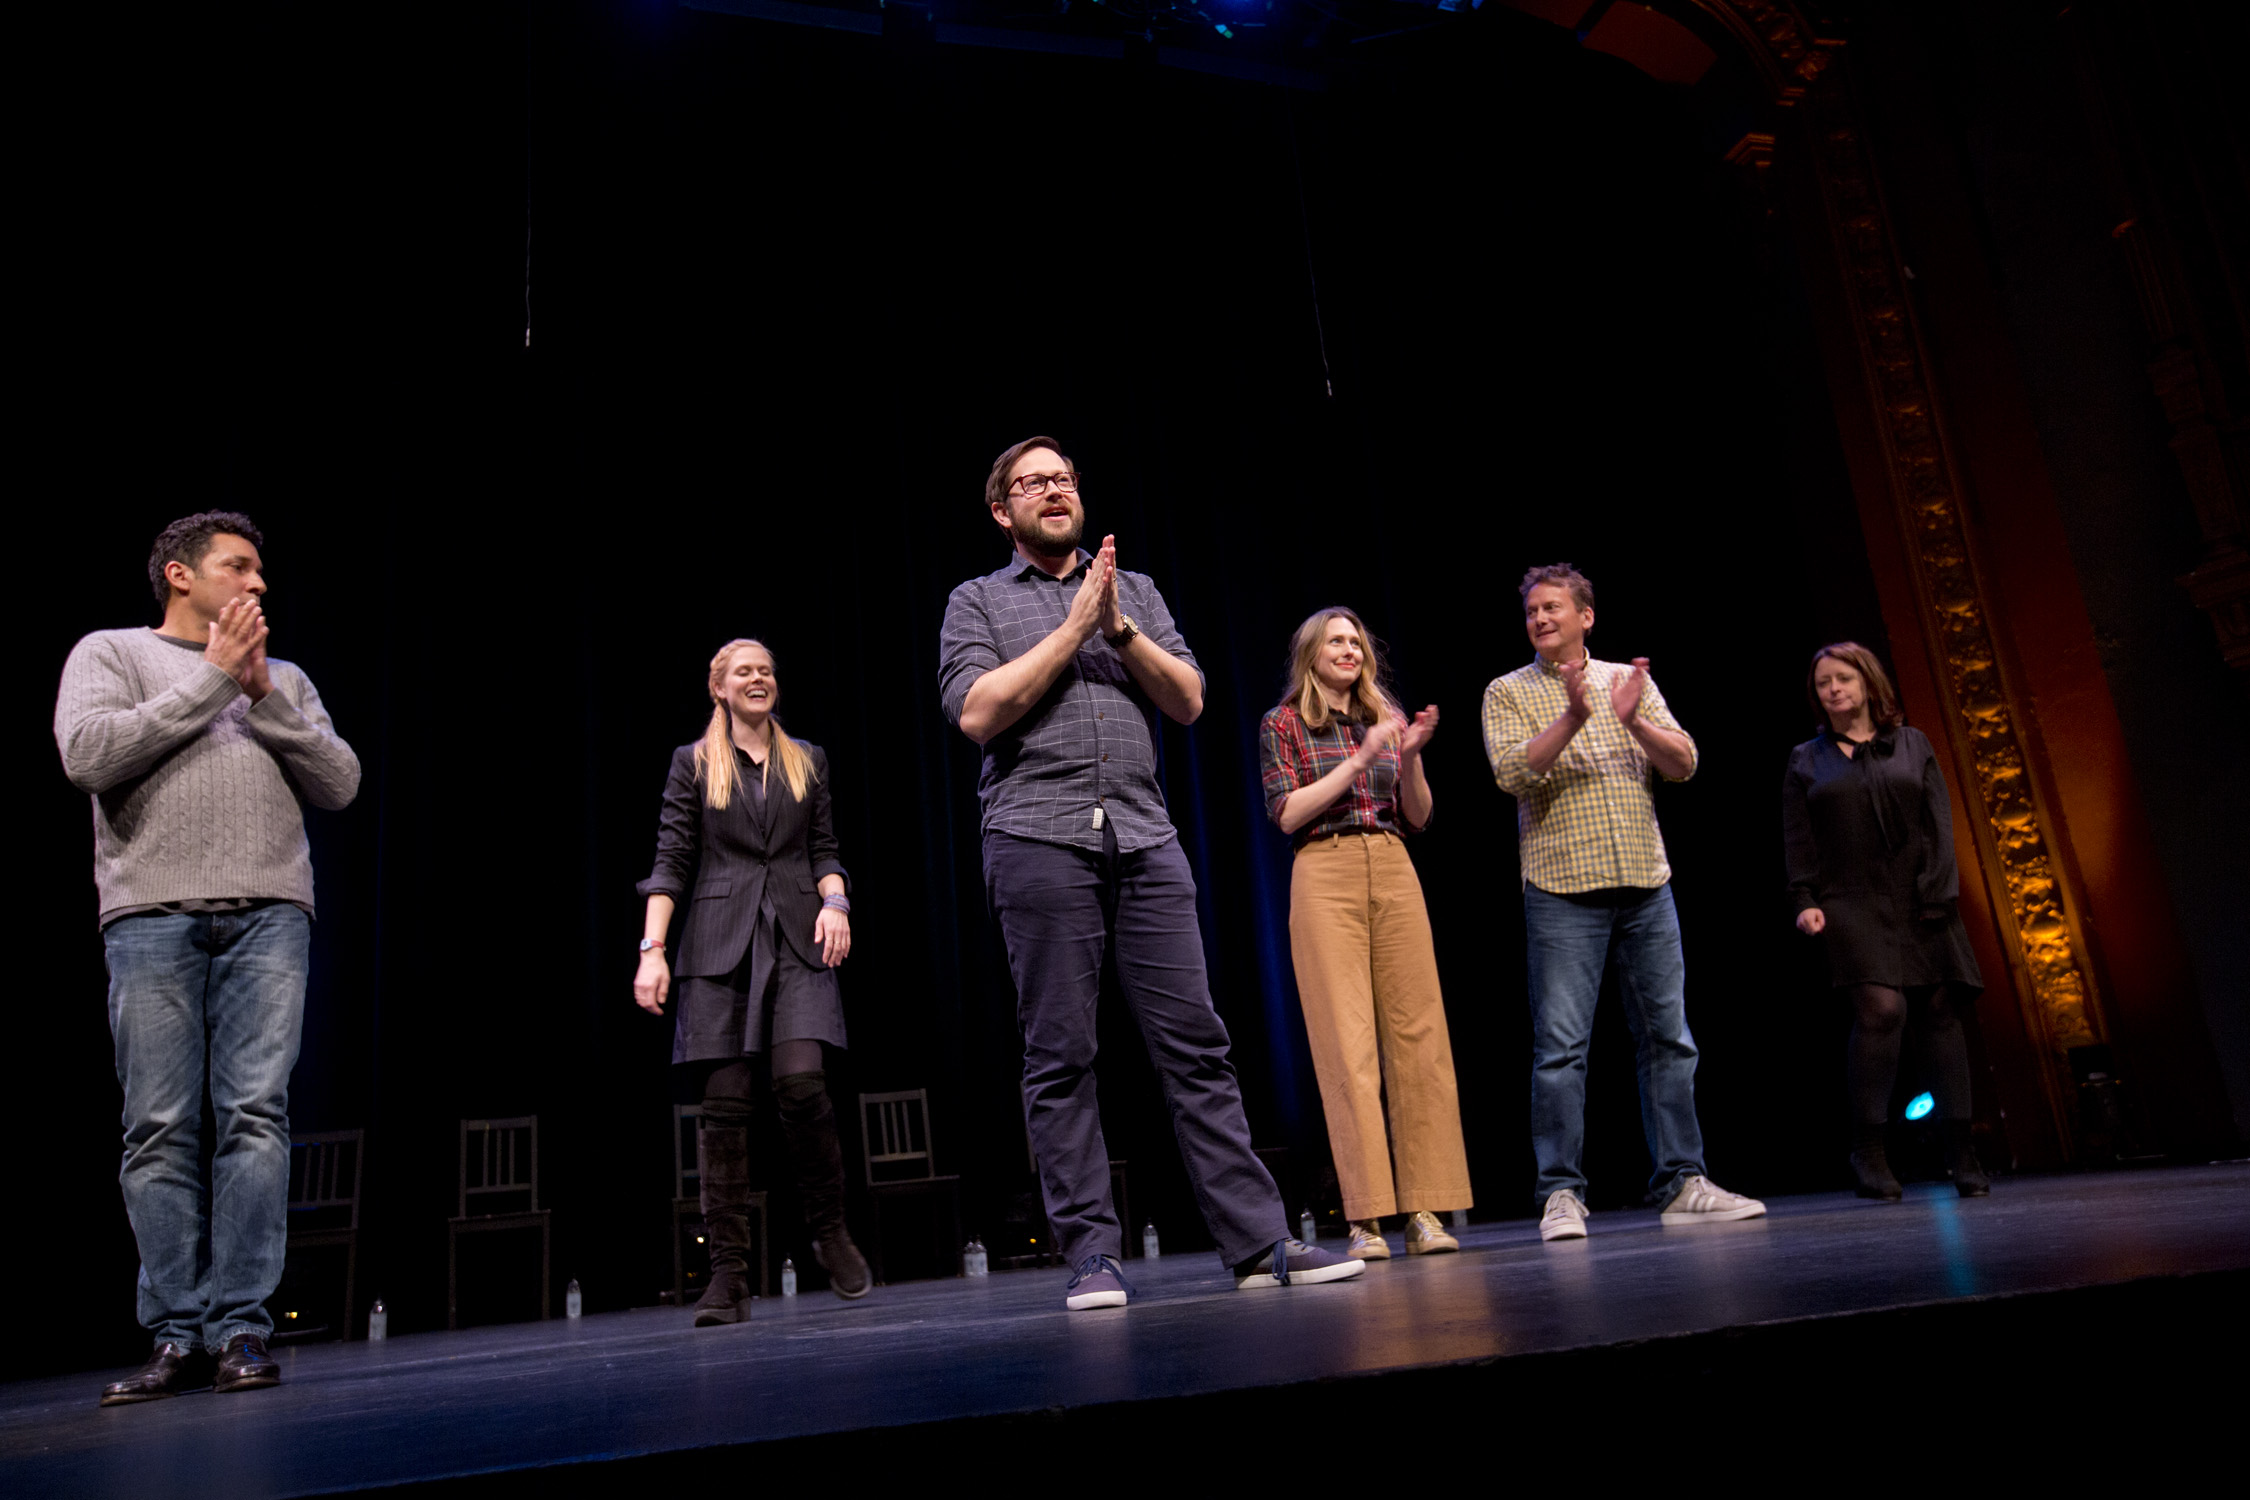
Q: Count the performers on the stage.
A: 6